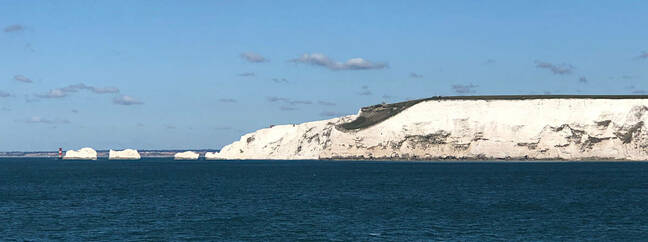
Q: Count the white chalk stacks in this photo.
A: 3